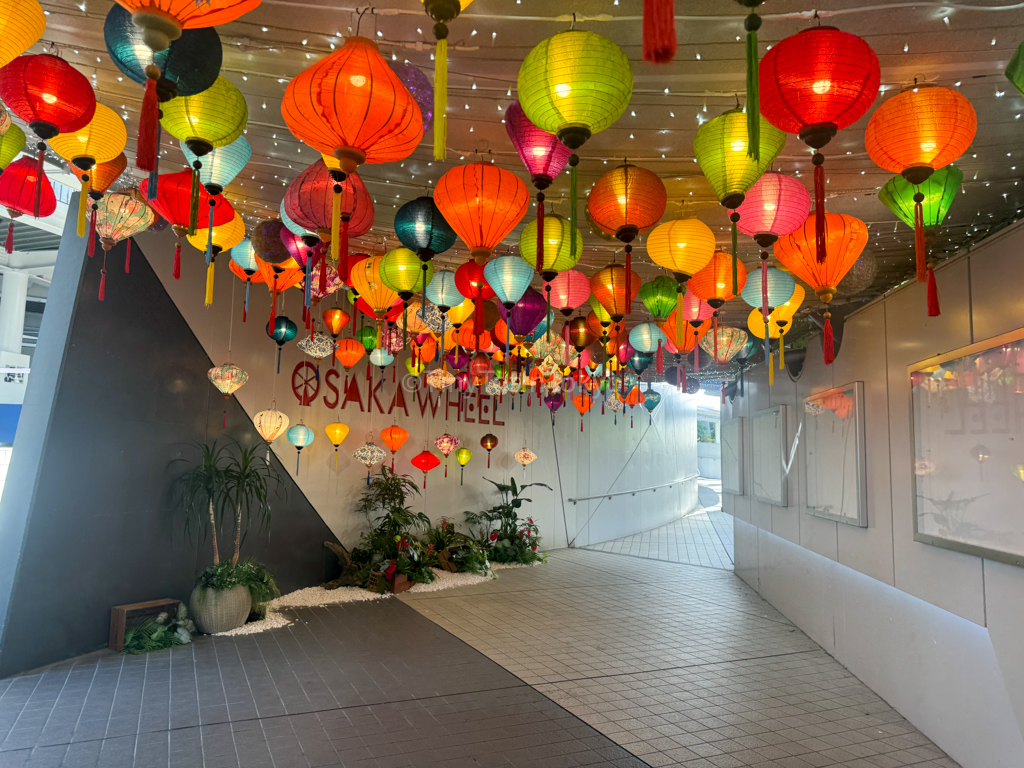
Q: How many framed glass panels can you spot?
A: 4